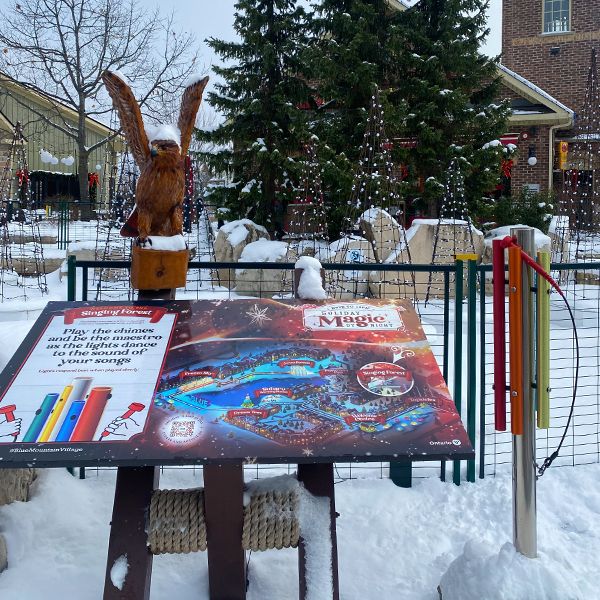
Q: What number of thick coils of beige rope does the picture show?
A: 2